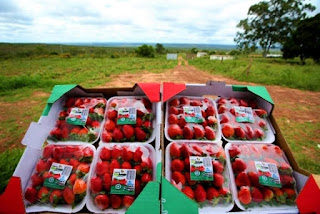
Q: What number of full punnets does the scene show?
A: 8